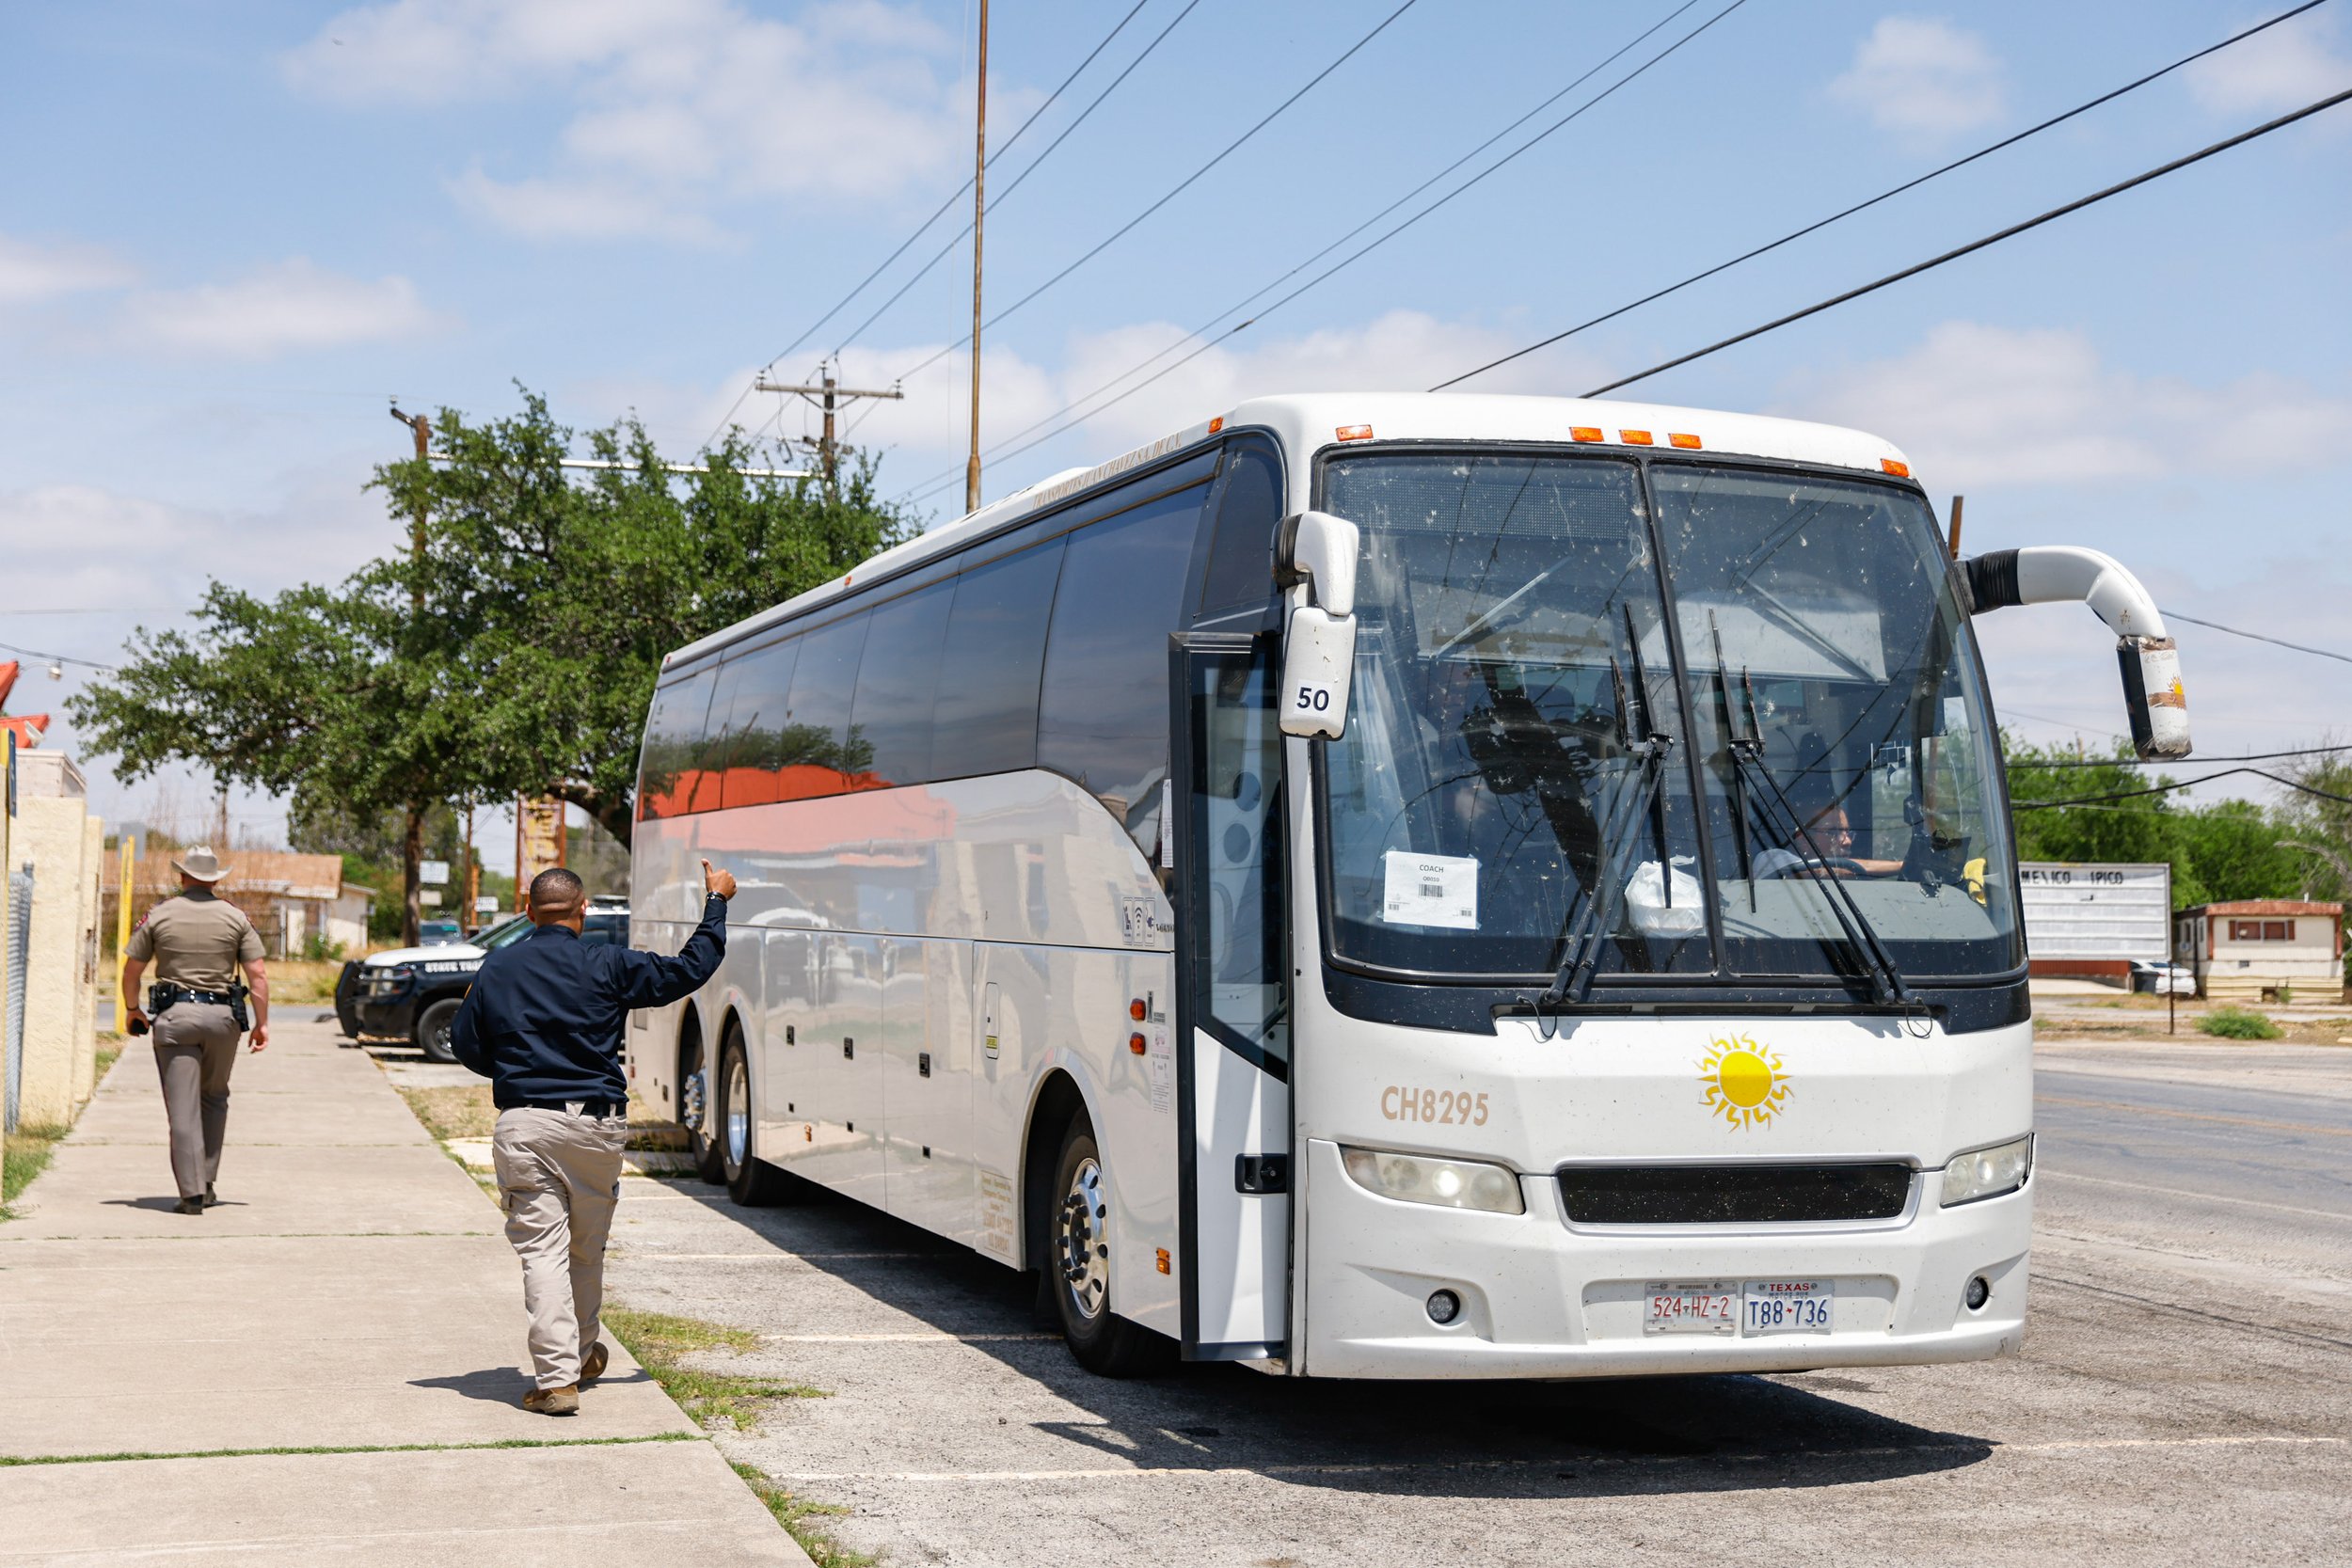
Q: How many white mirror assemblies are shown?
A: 2